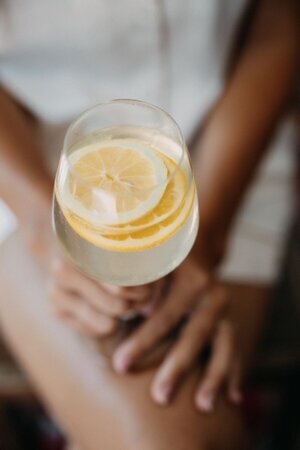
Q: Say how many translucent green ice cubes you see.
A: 0